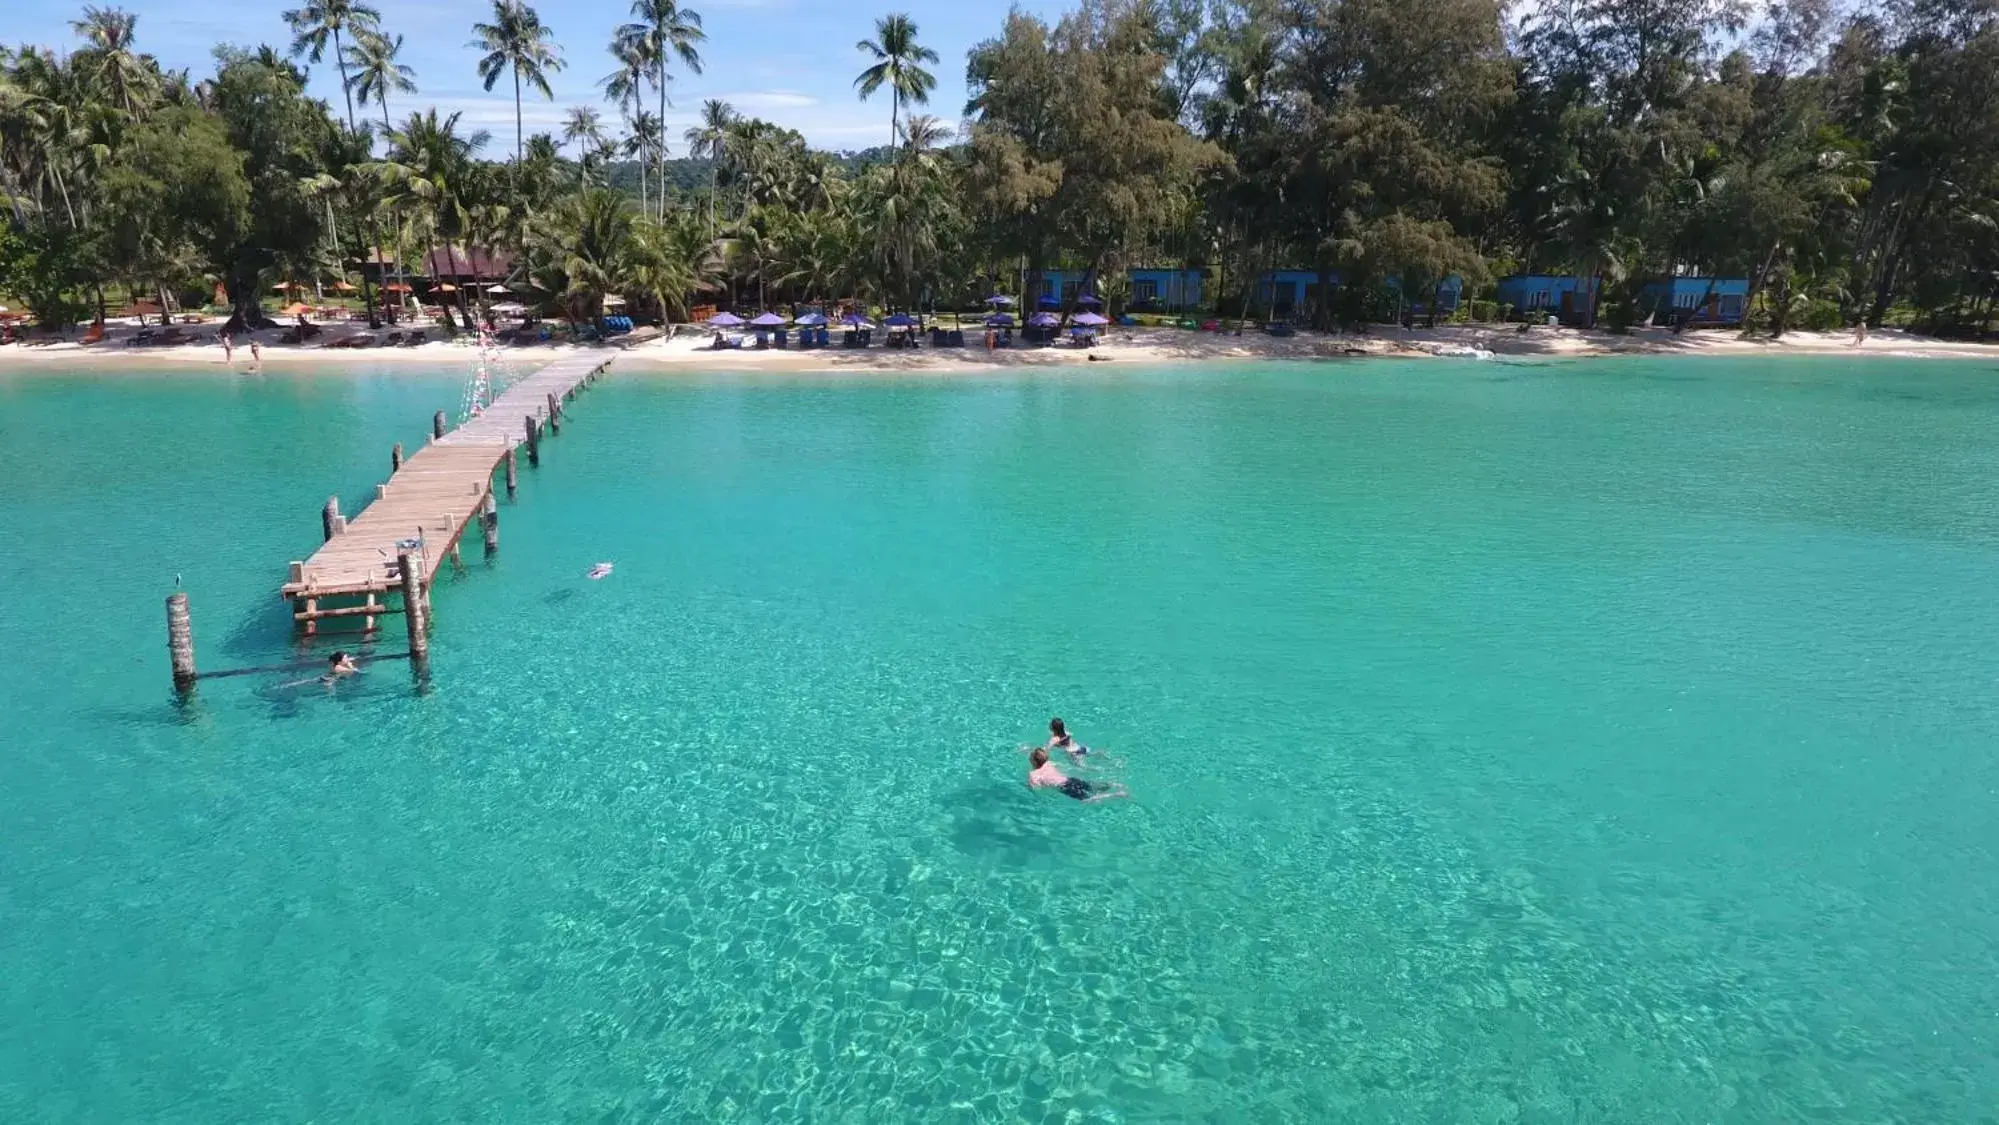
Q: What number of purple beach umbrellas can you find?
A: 11